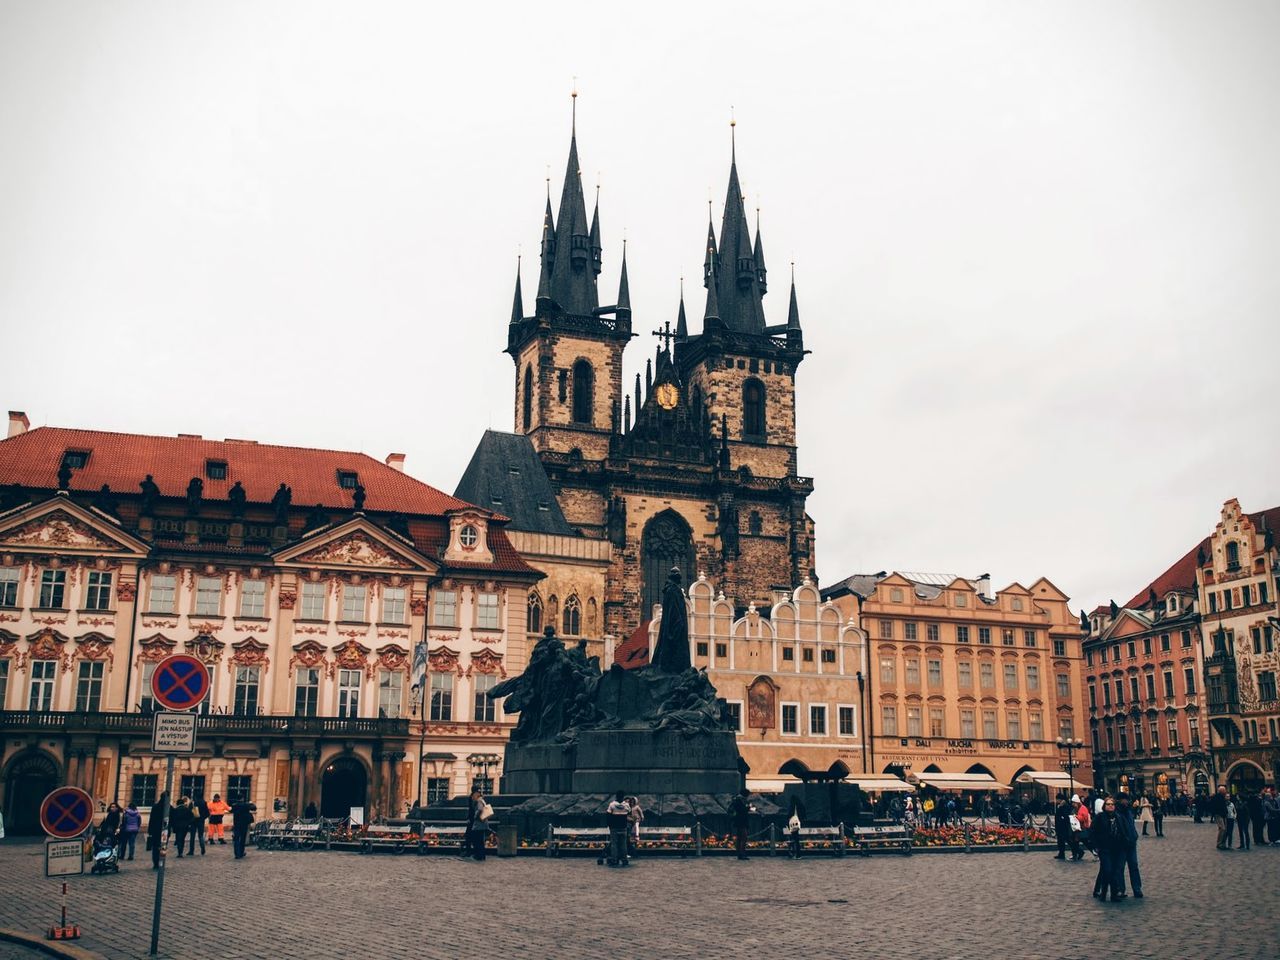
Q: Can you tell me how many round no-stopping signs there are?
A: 2